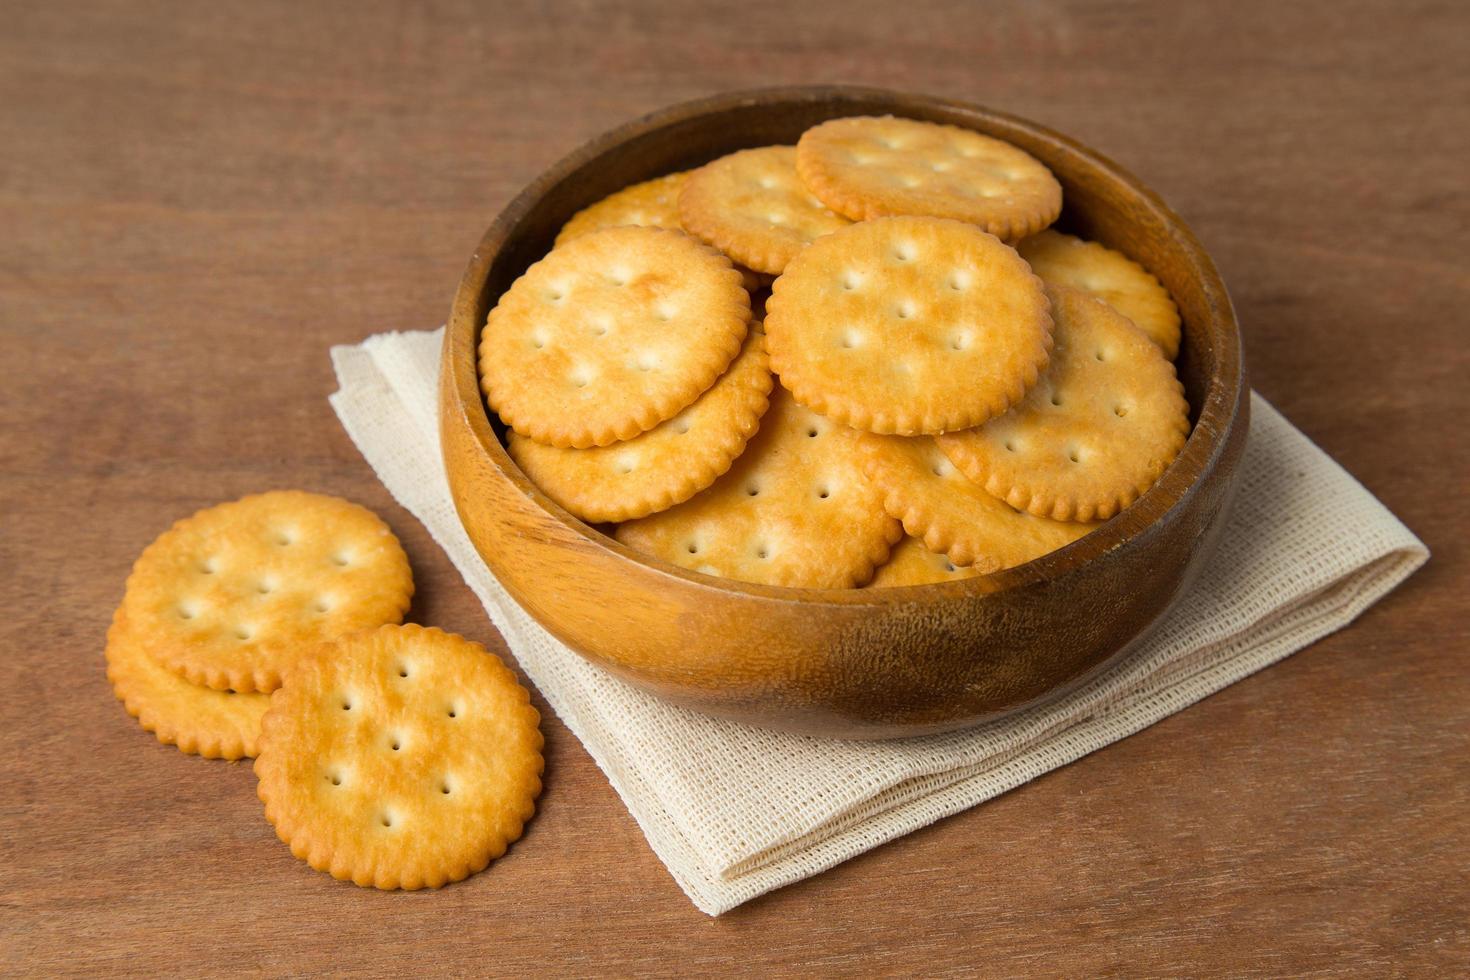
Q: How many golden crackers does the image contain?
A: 14